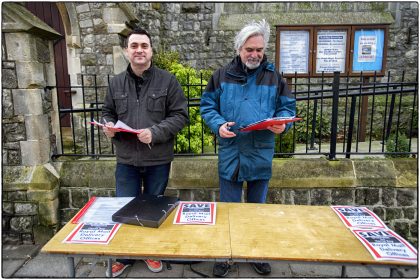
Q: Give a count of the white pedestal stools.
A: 0